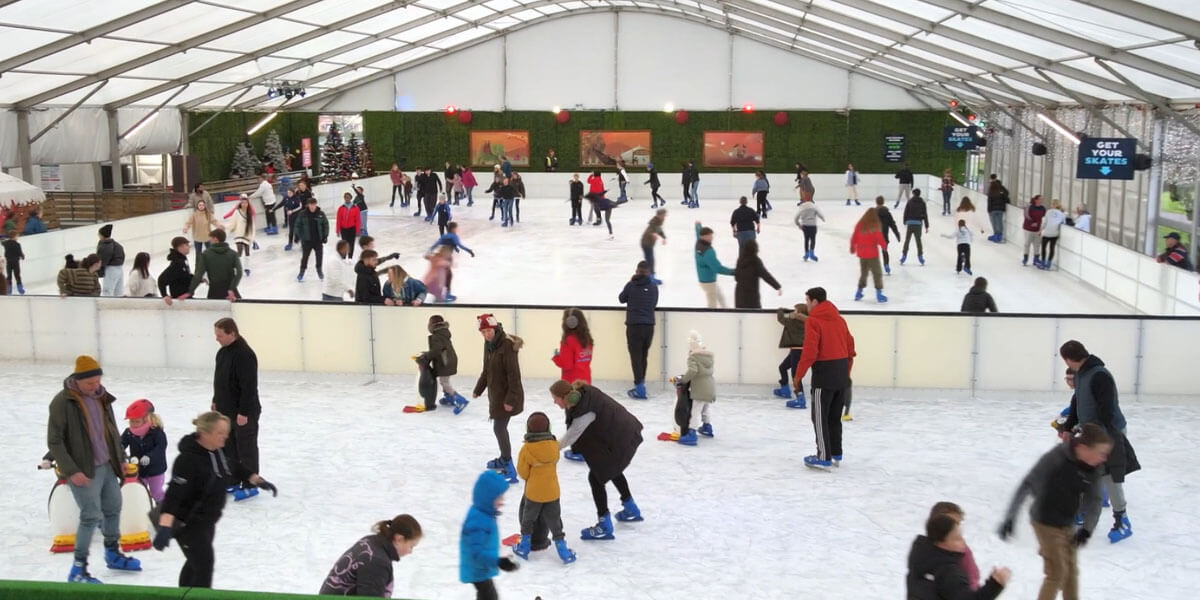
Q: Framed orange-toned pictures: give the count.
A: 3